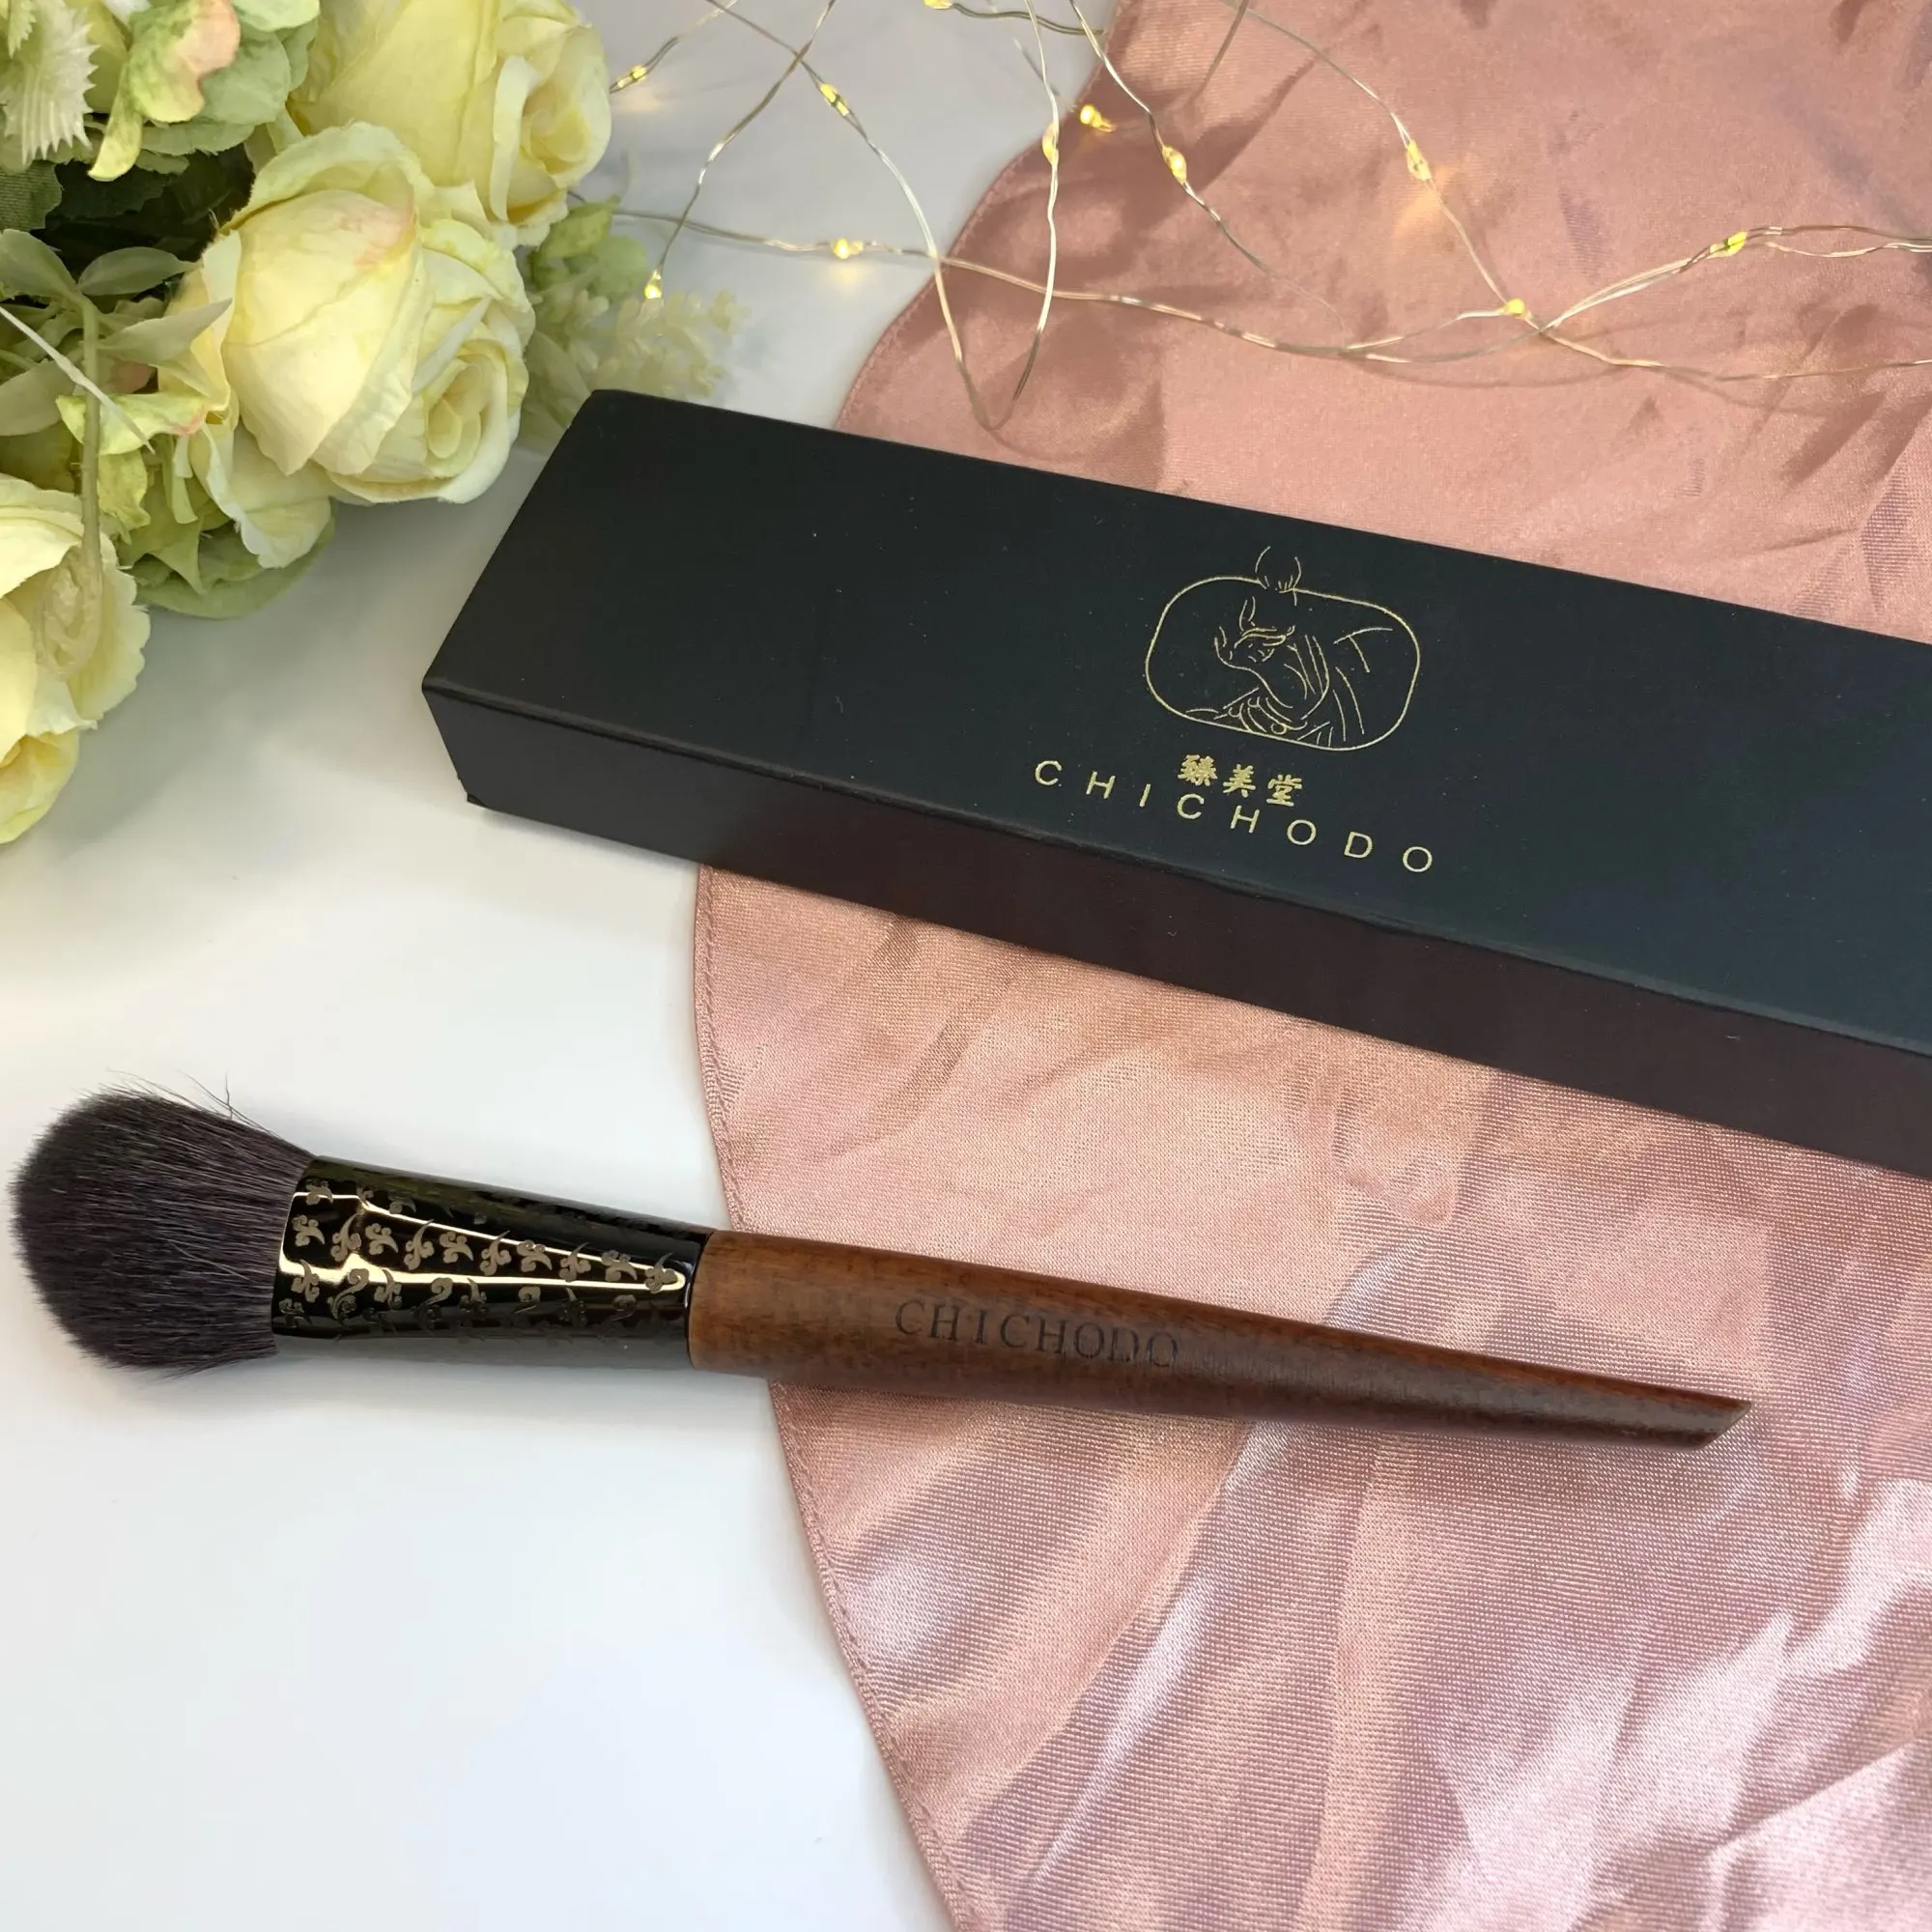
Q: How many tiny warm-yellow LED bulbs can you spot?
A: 11